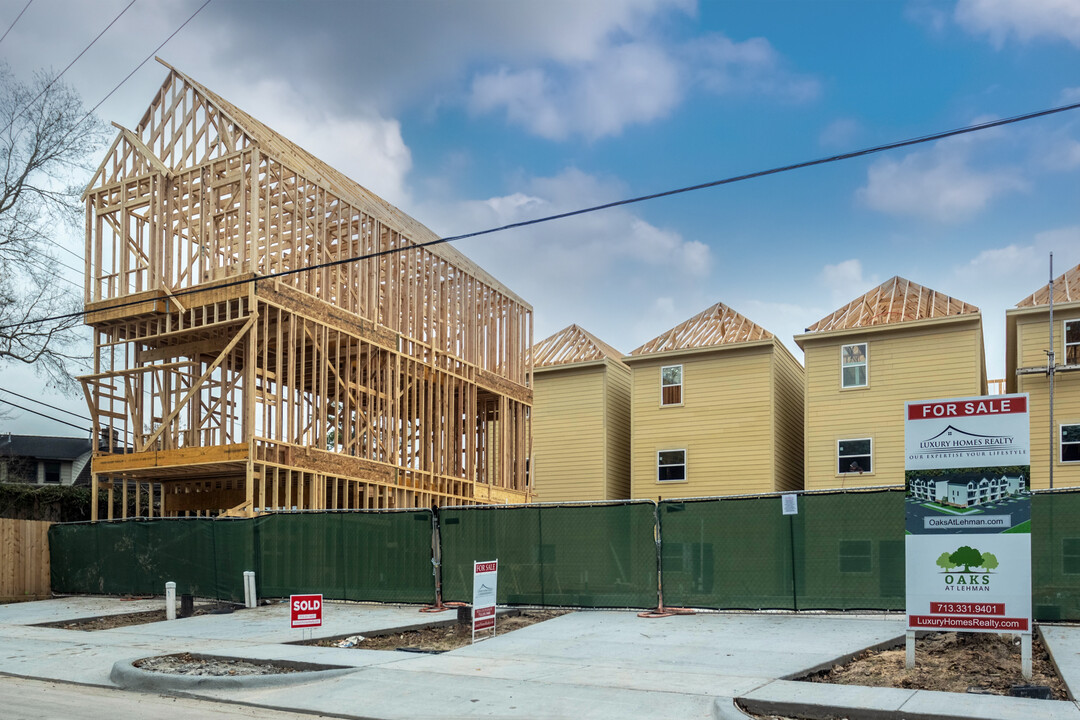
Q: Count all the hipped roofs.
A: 4